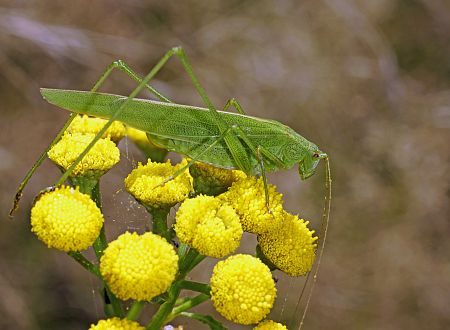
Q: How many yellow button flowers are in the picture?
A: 13